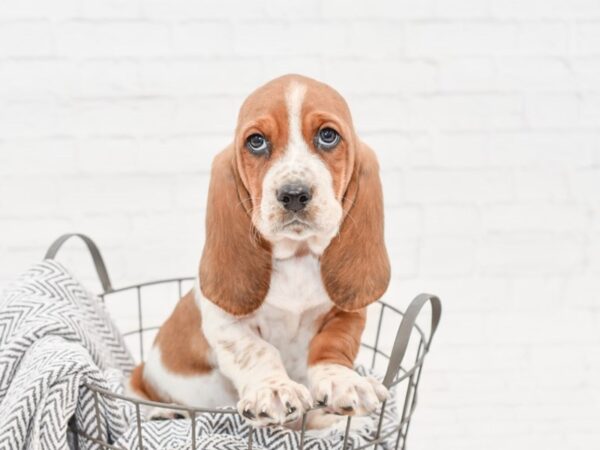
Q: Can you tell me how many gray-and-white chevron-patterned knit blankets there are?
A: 1